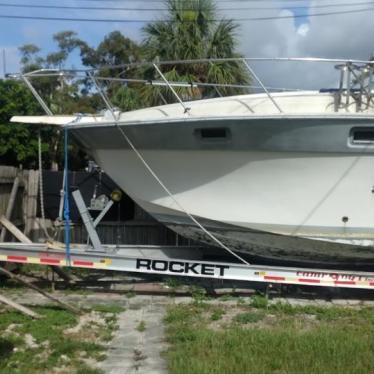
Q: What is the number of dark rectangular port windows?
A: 2